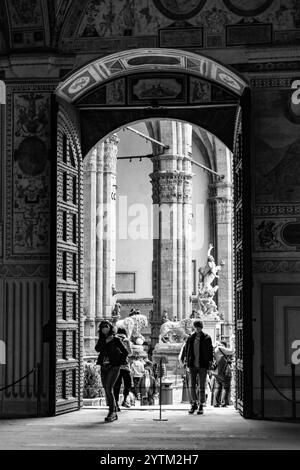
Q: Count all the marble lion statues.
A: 2